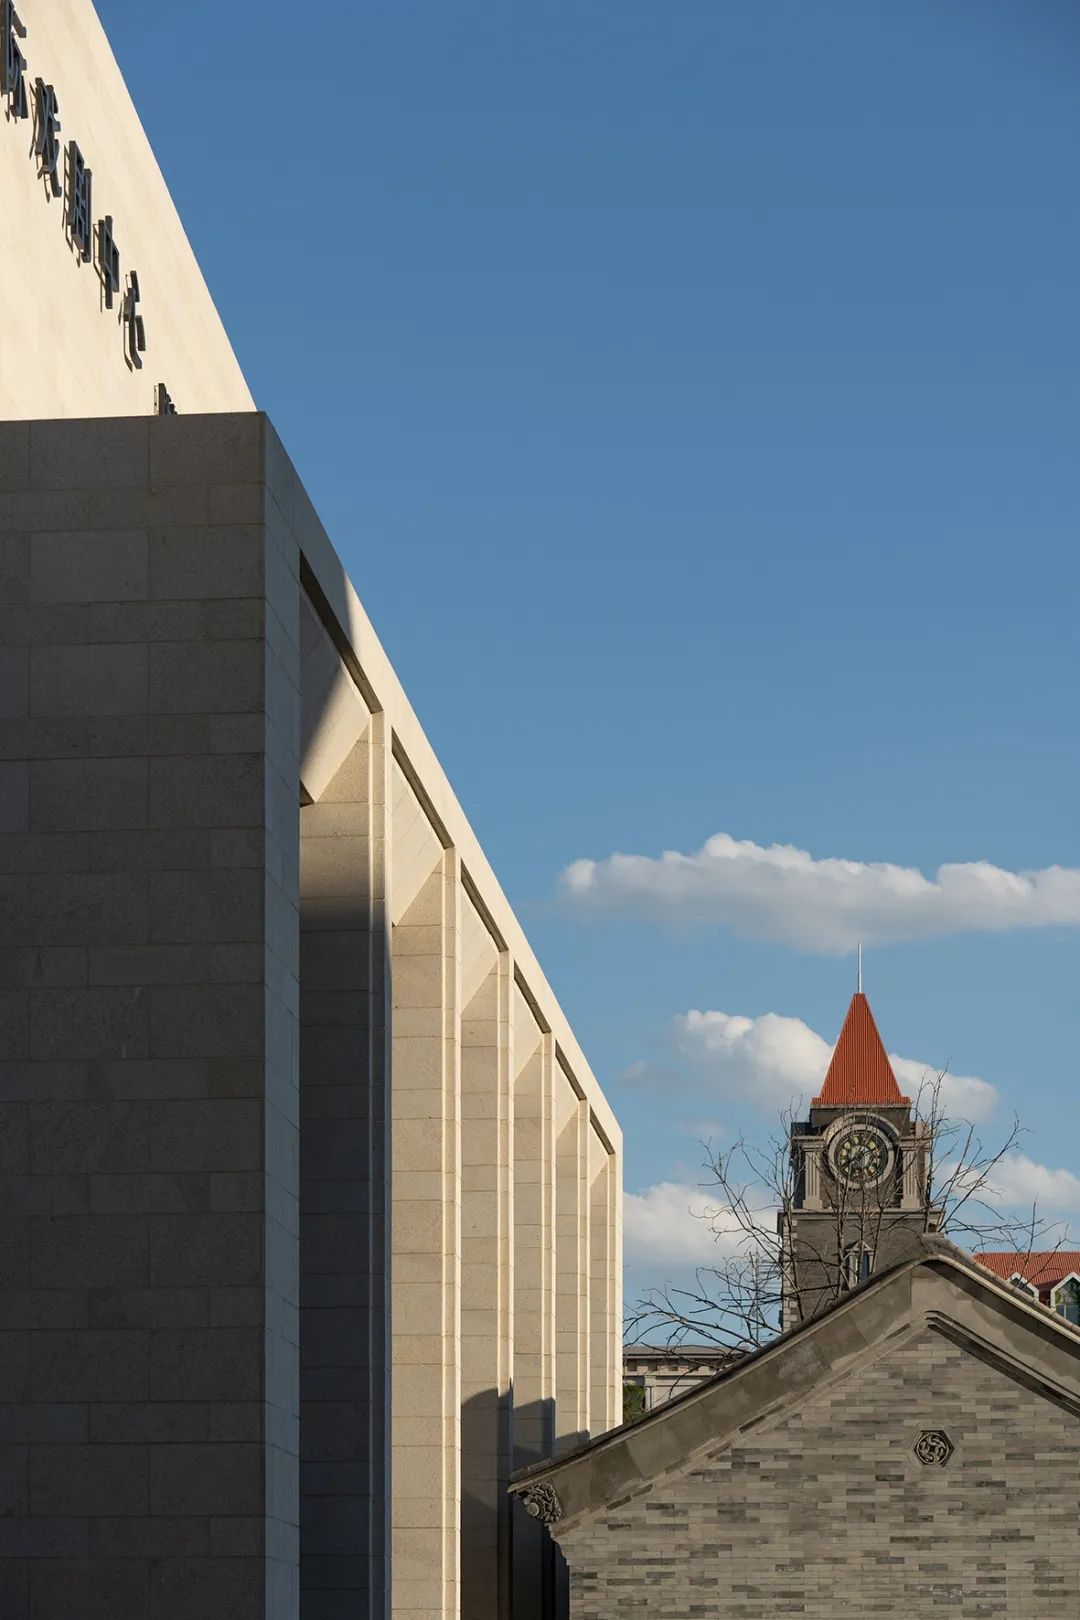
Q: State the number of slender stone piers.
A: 6